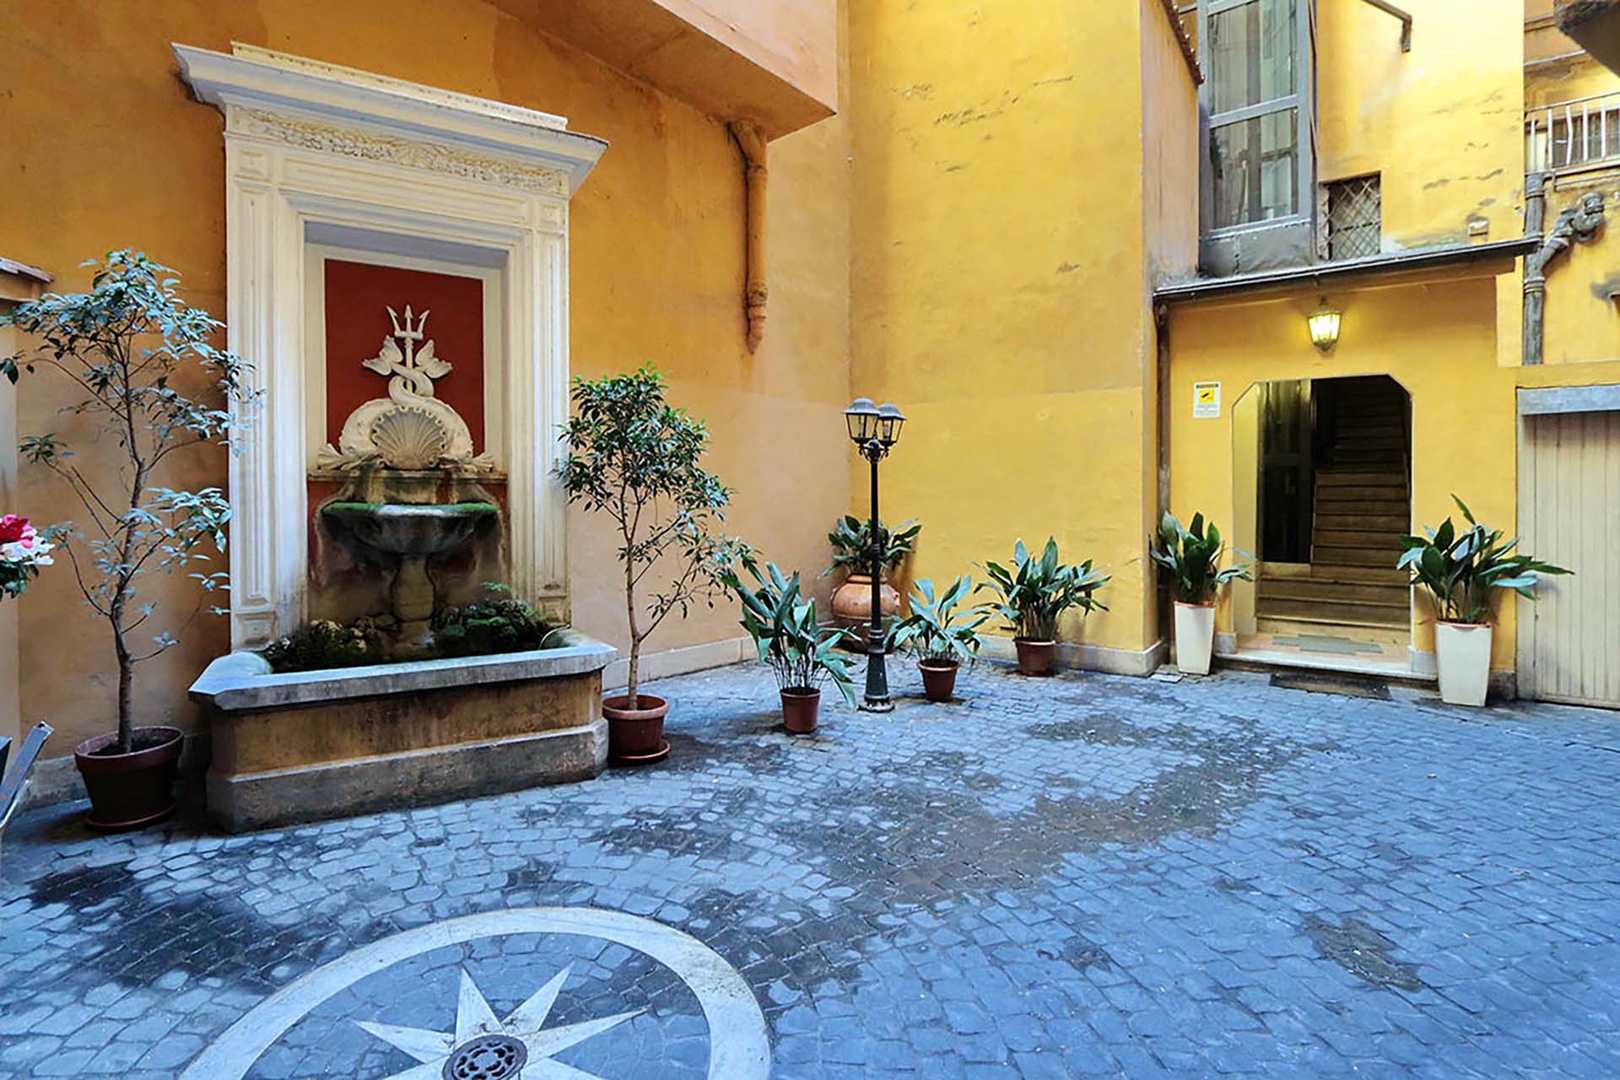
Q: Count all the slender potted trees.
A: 2